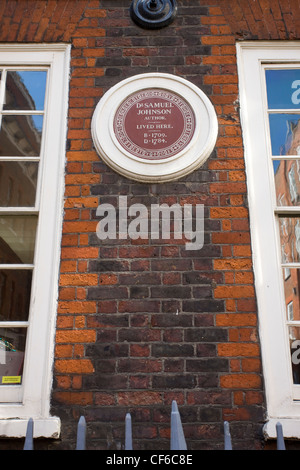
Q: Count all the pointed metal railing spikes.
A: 6